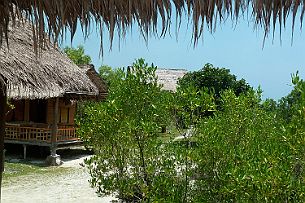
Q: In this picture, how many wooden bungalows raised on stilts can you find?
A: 1